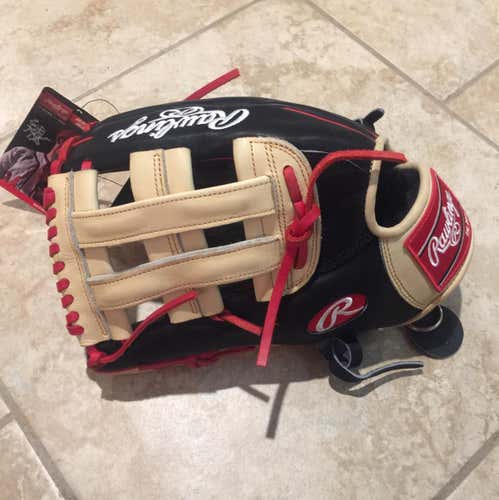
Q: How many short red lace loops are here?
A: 9